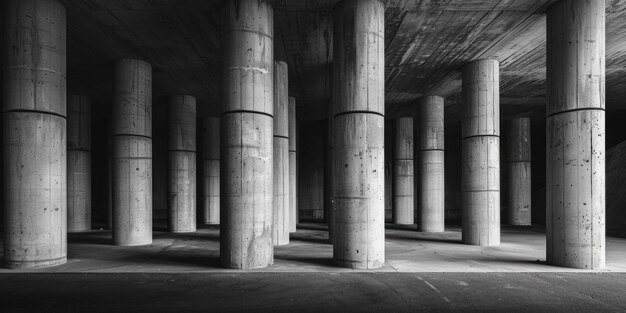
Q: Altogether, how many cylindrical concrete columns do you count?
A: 14